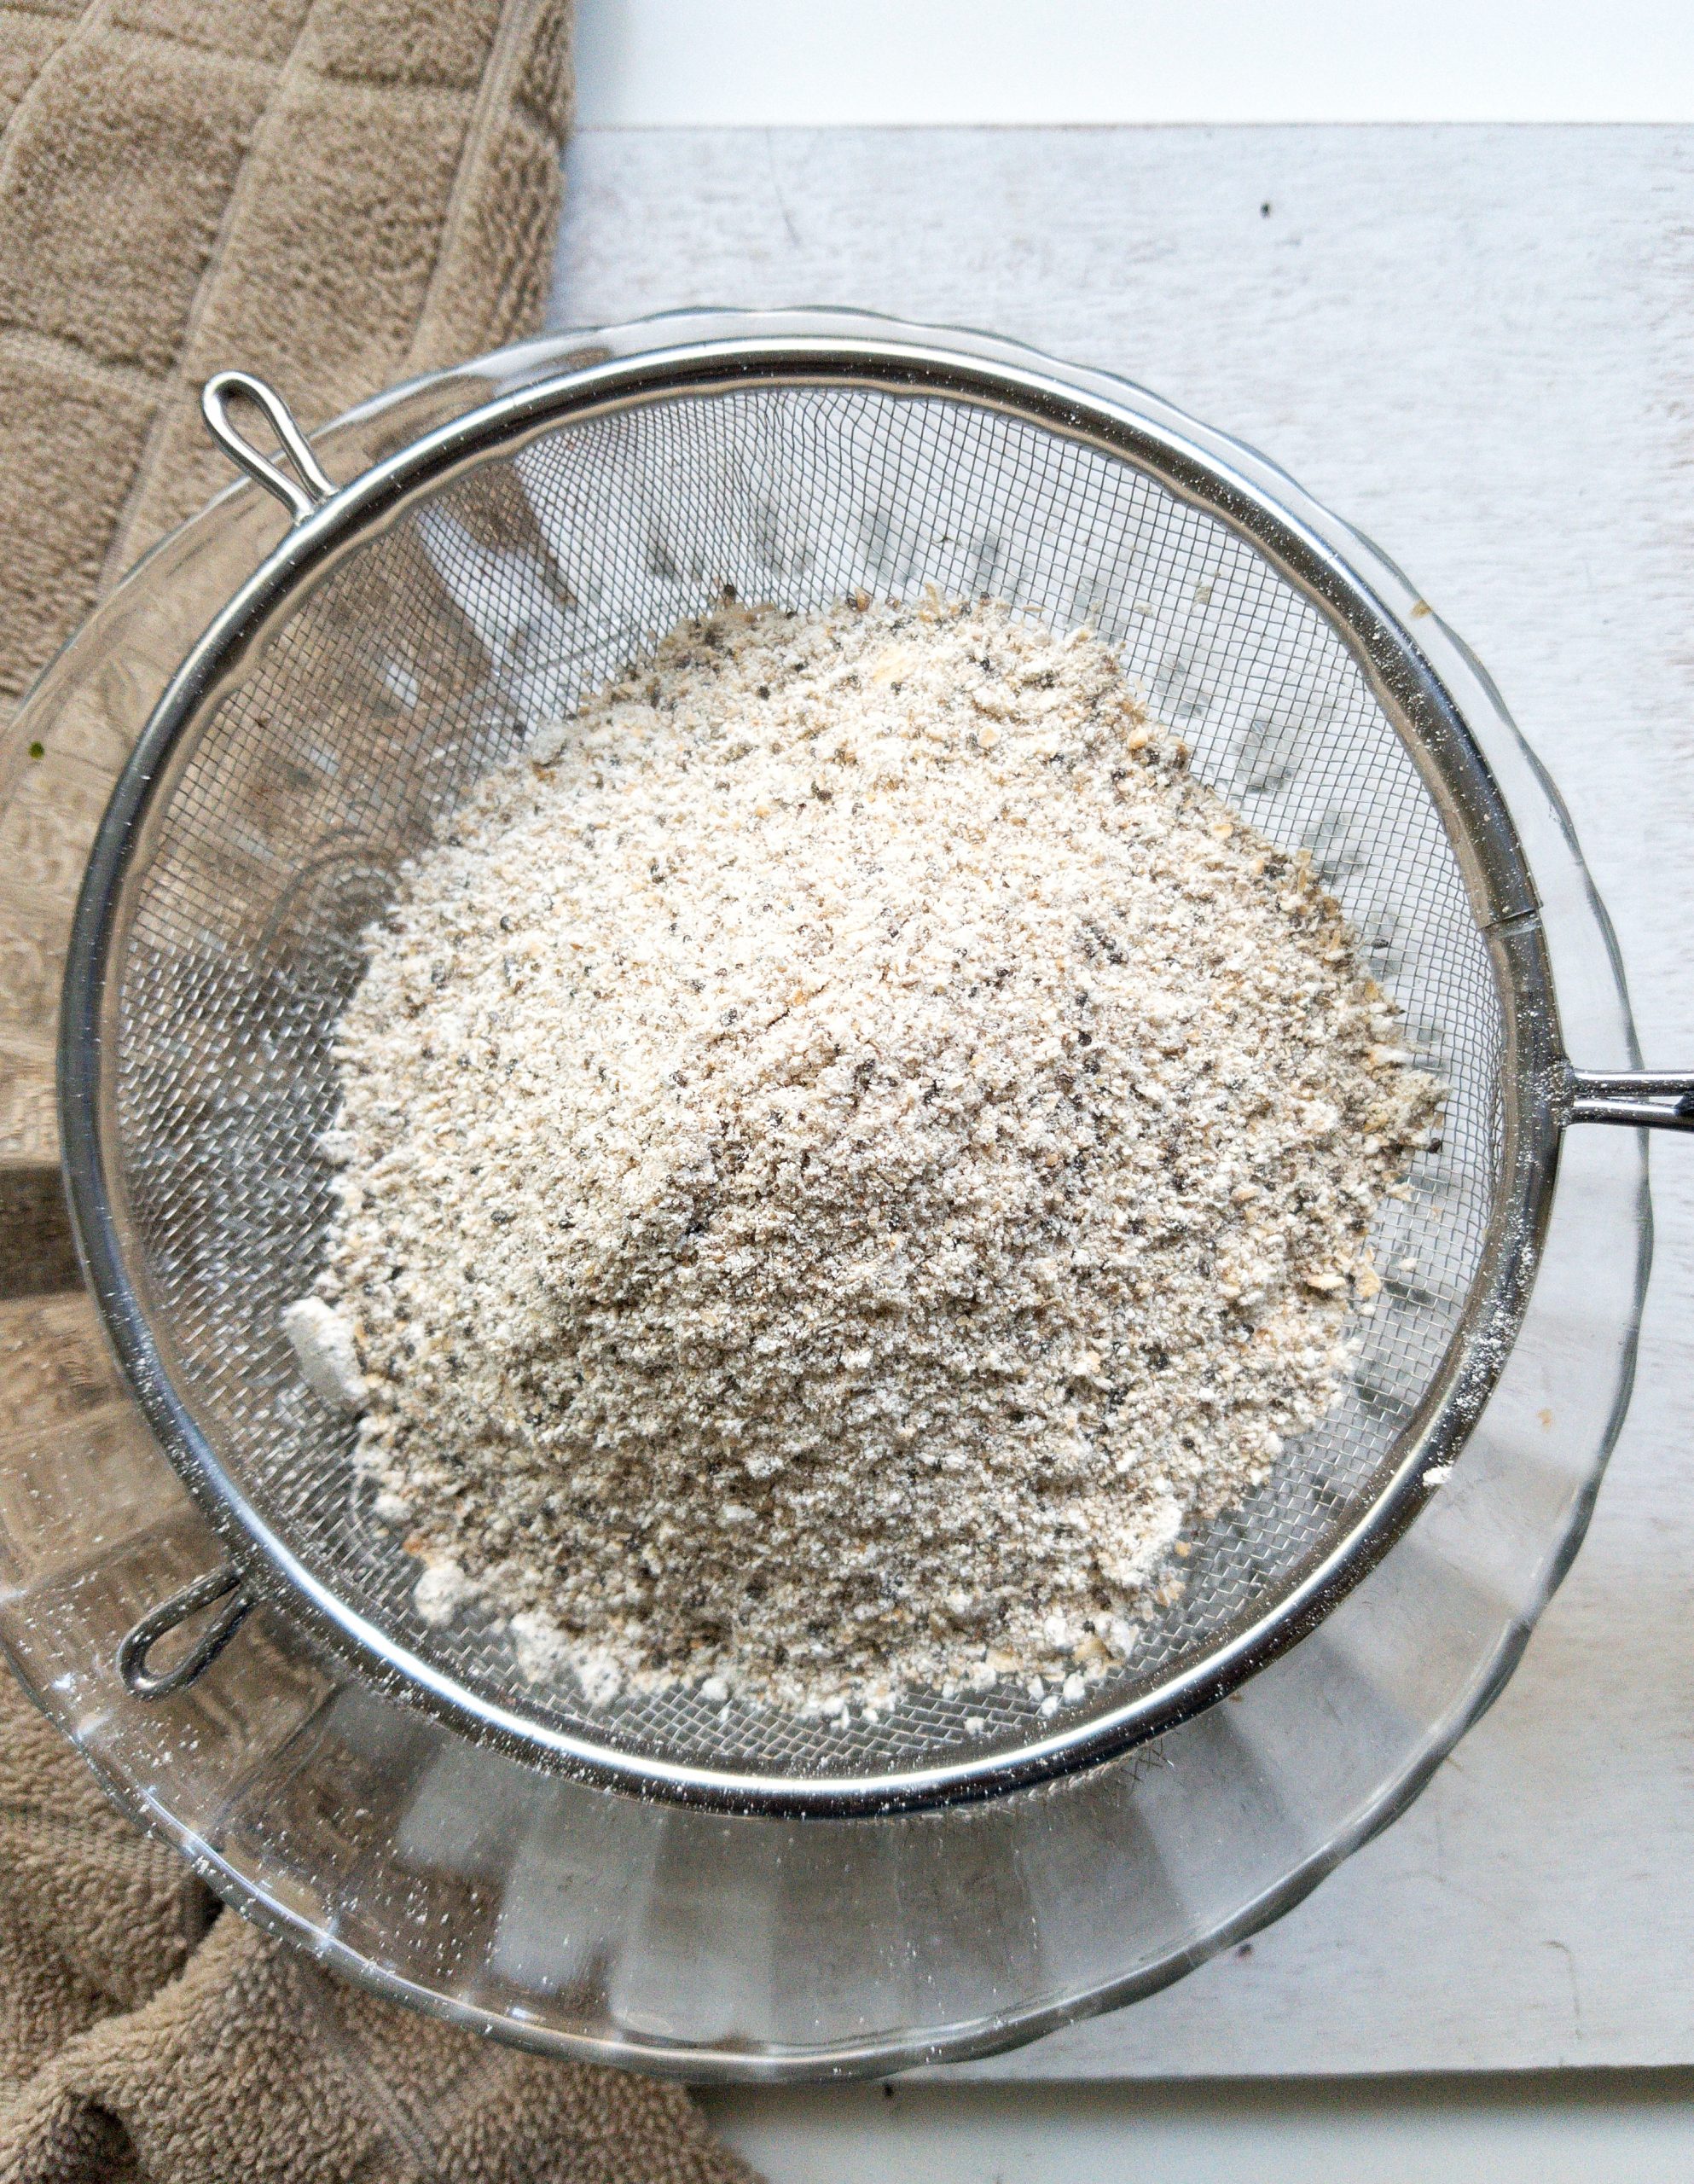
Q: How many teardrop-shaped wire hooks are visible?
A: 2